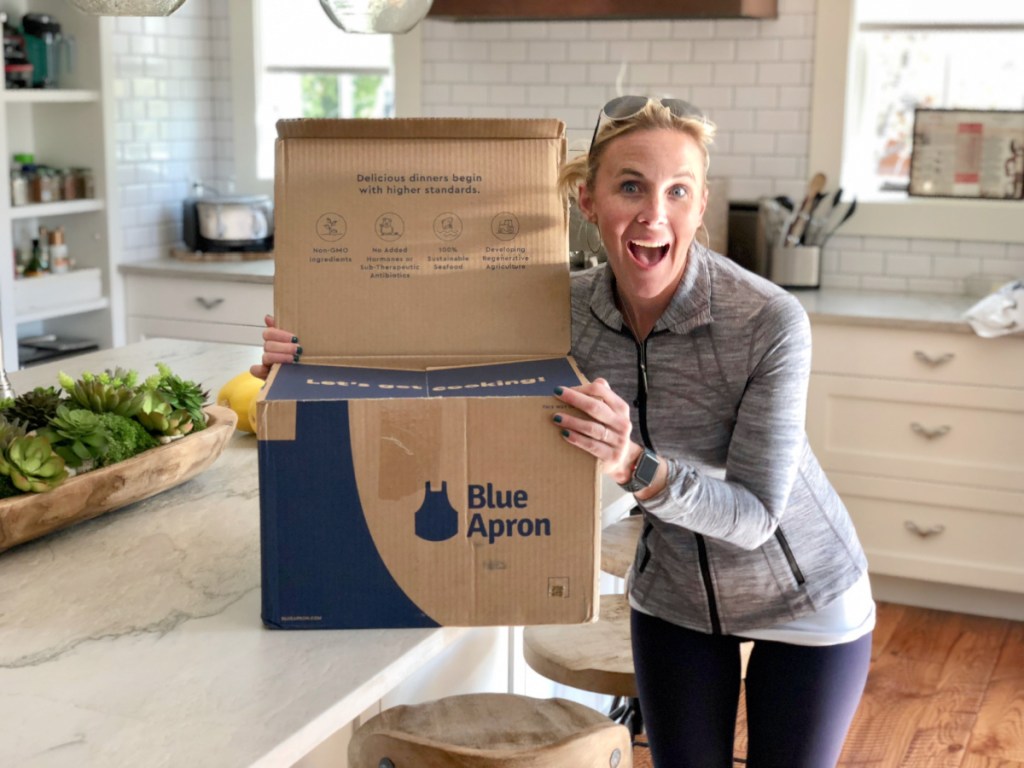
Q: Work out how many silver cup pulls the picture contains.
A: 4